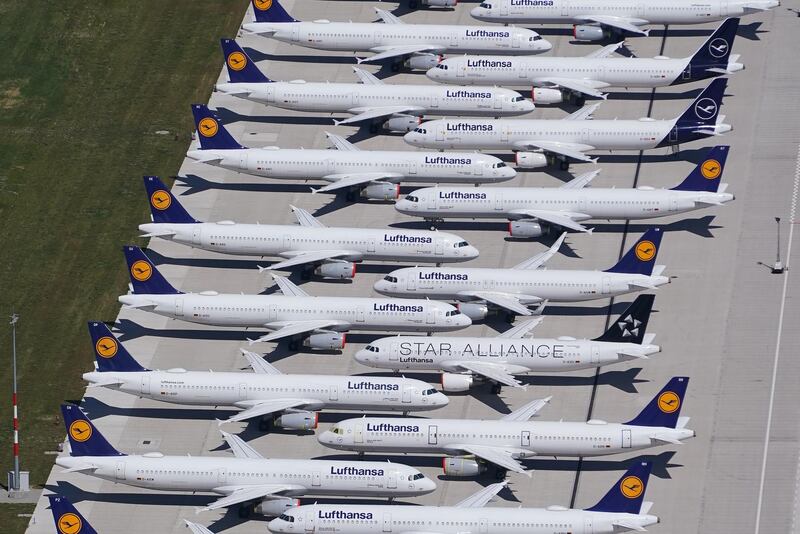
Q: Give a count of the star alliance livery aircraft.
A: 1